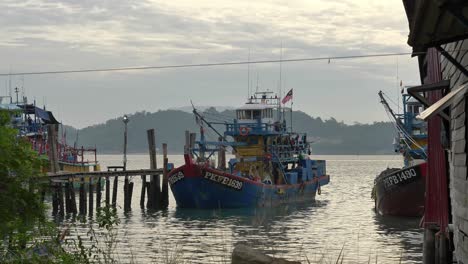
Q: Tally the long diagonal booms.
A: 2